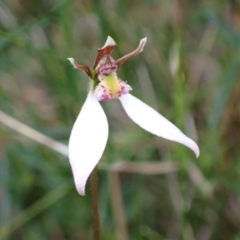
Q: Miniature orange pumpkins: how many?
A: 0